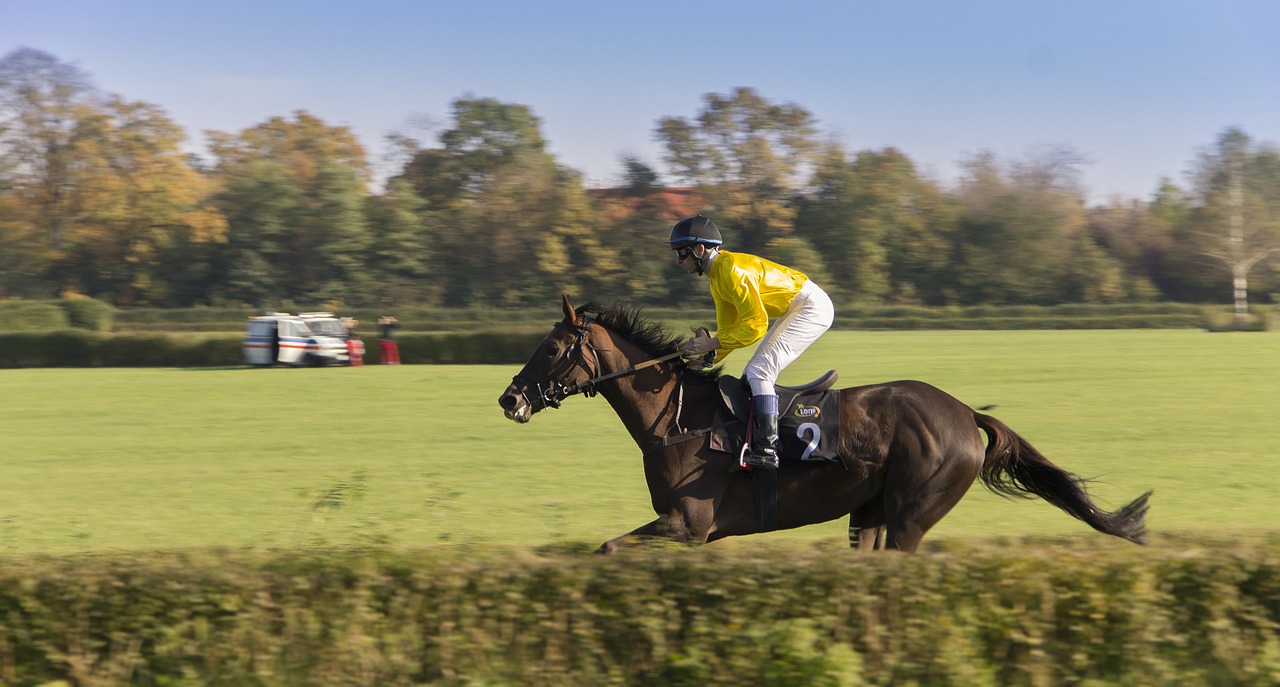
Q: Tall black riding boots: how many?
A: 1